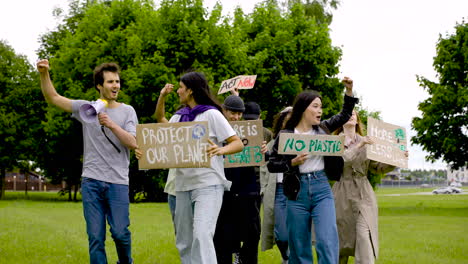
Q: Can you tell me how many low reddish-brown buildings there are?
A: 1